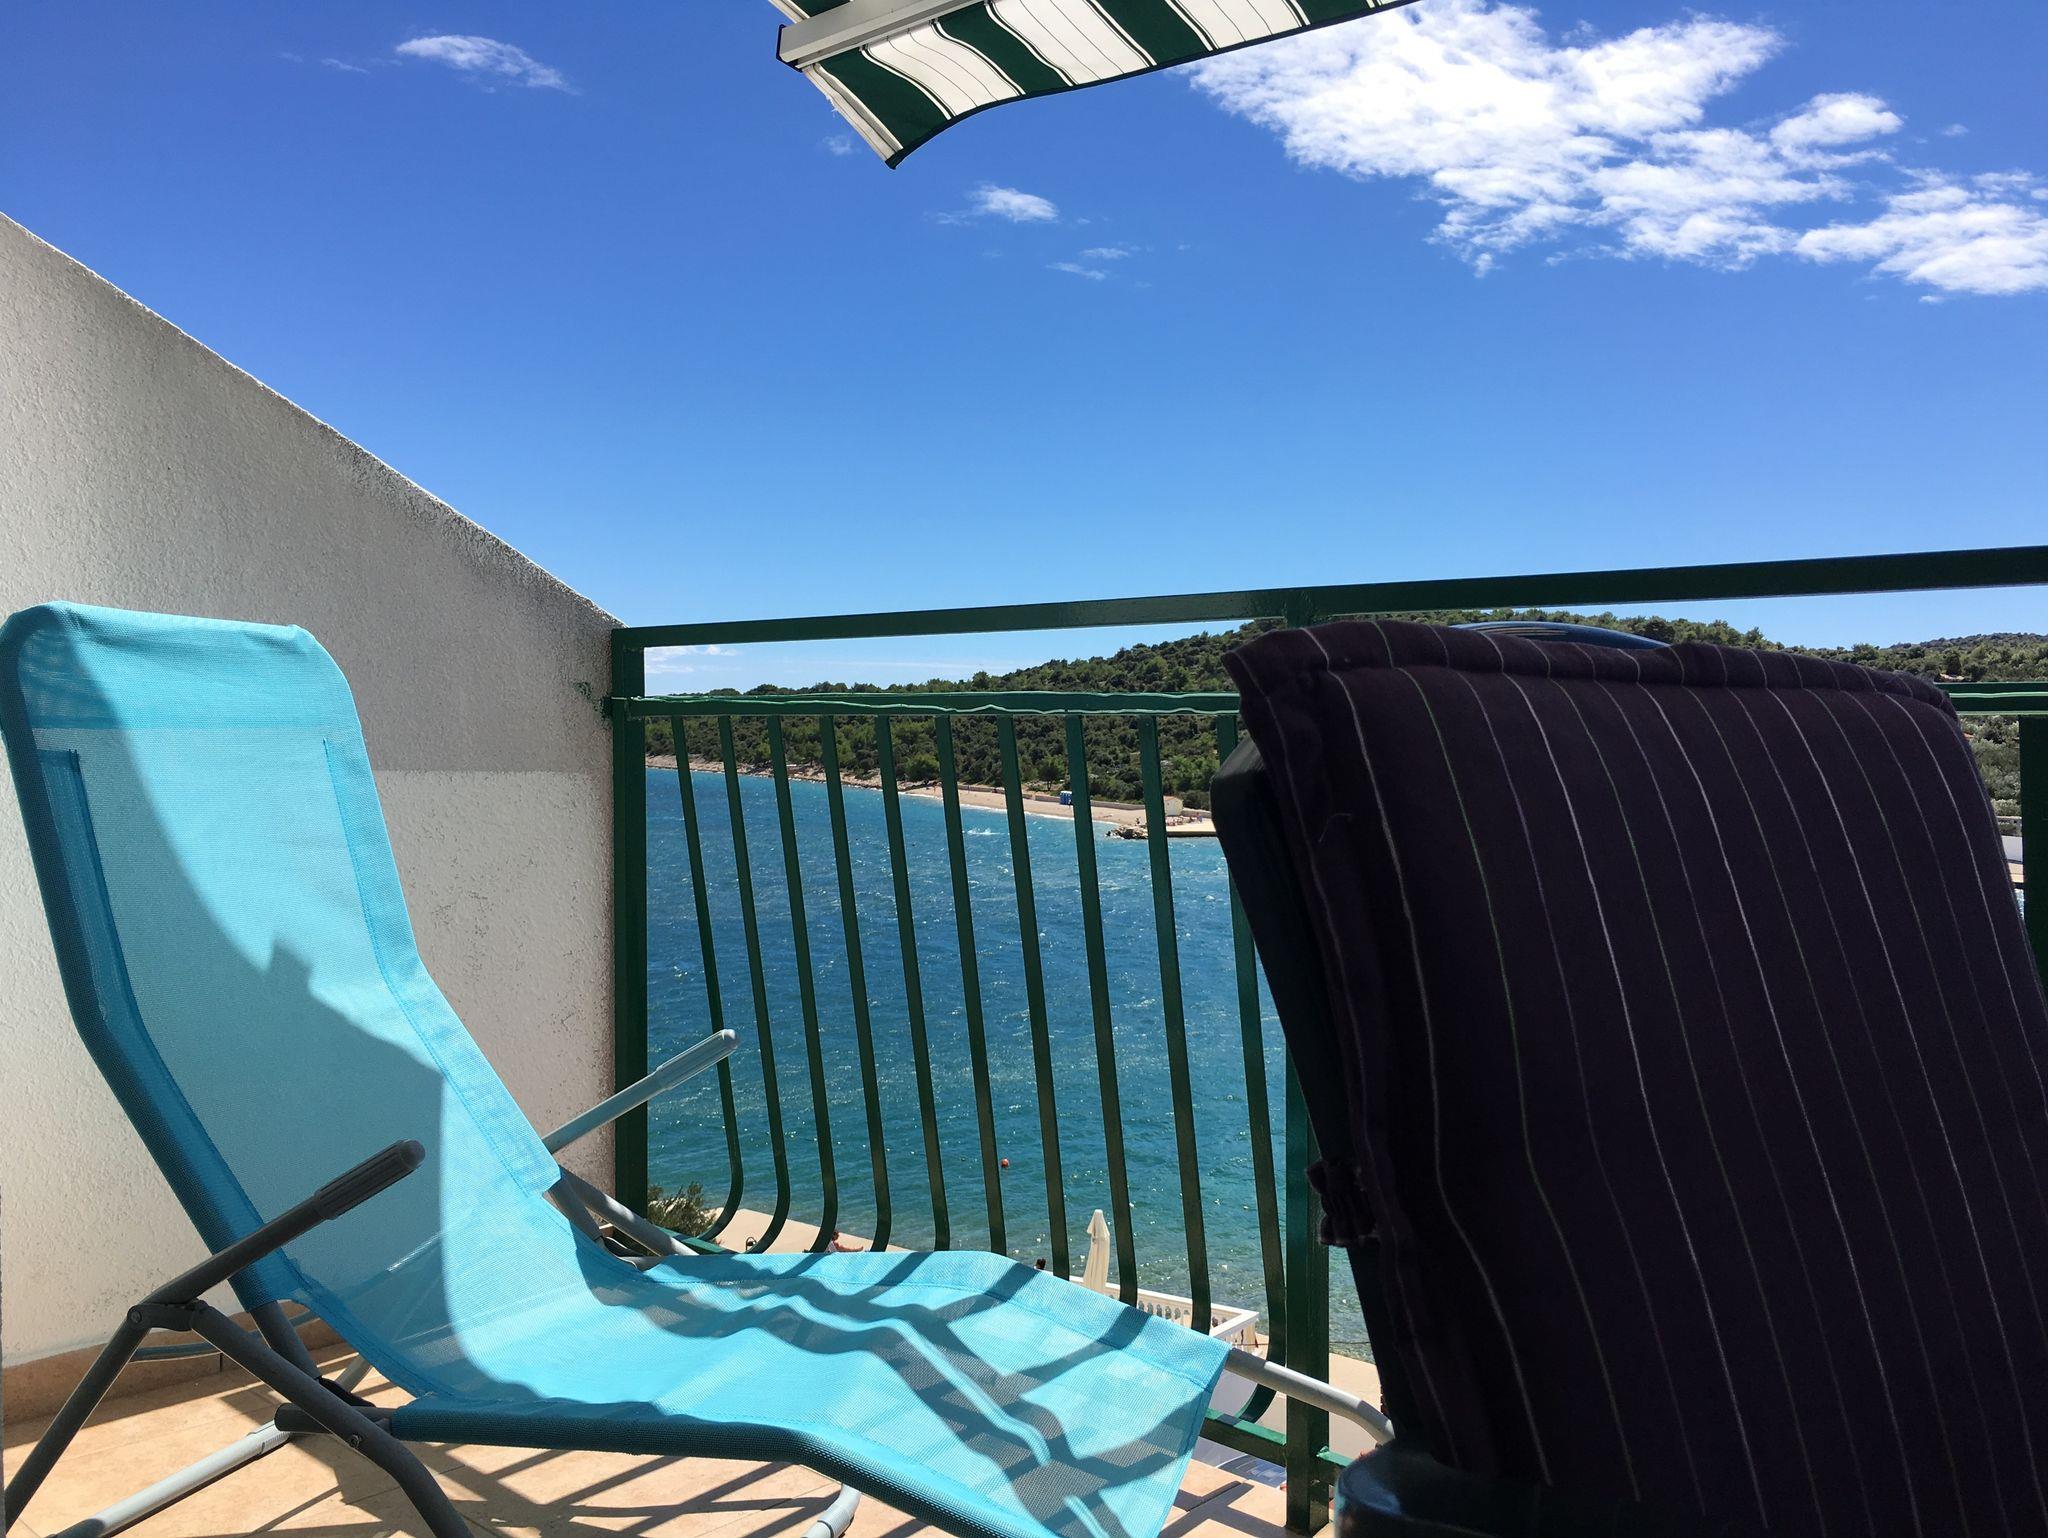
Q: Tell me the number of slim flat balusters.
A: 10